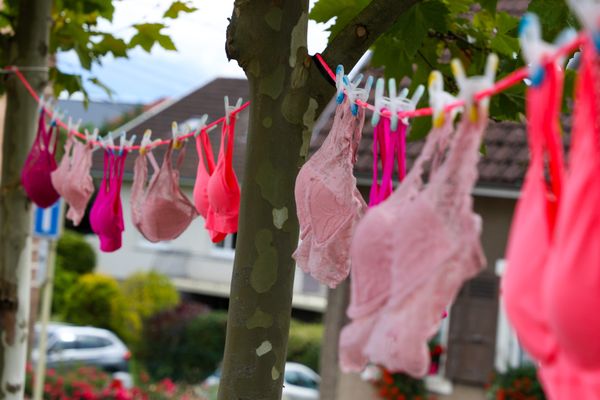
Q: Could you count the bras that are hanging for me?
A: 9